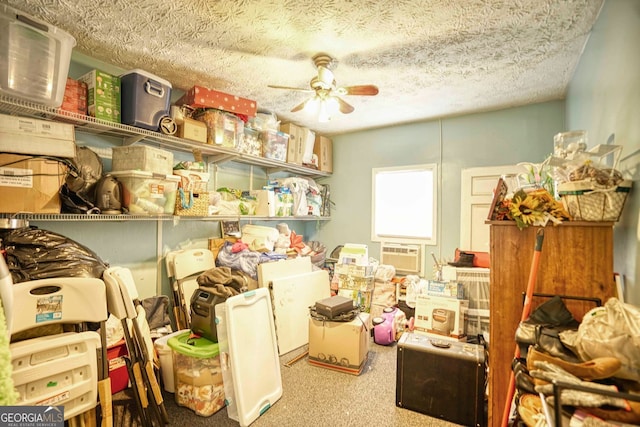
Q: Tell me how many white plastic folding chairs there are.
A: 5